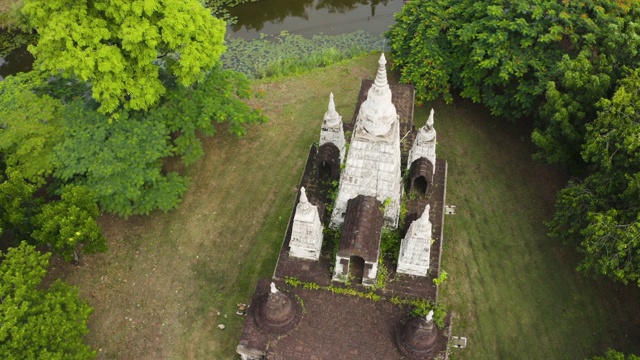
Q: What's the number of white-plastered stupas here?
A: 5